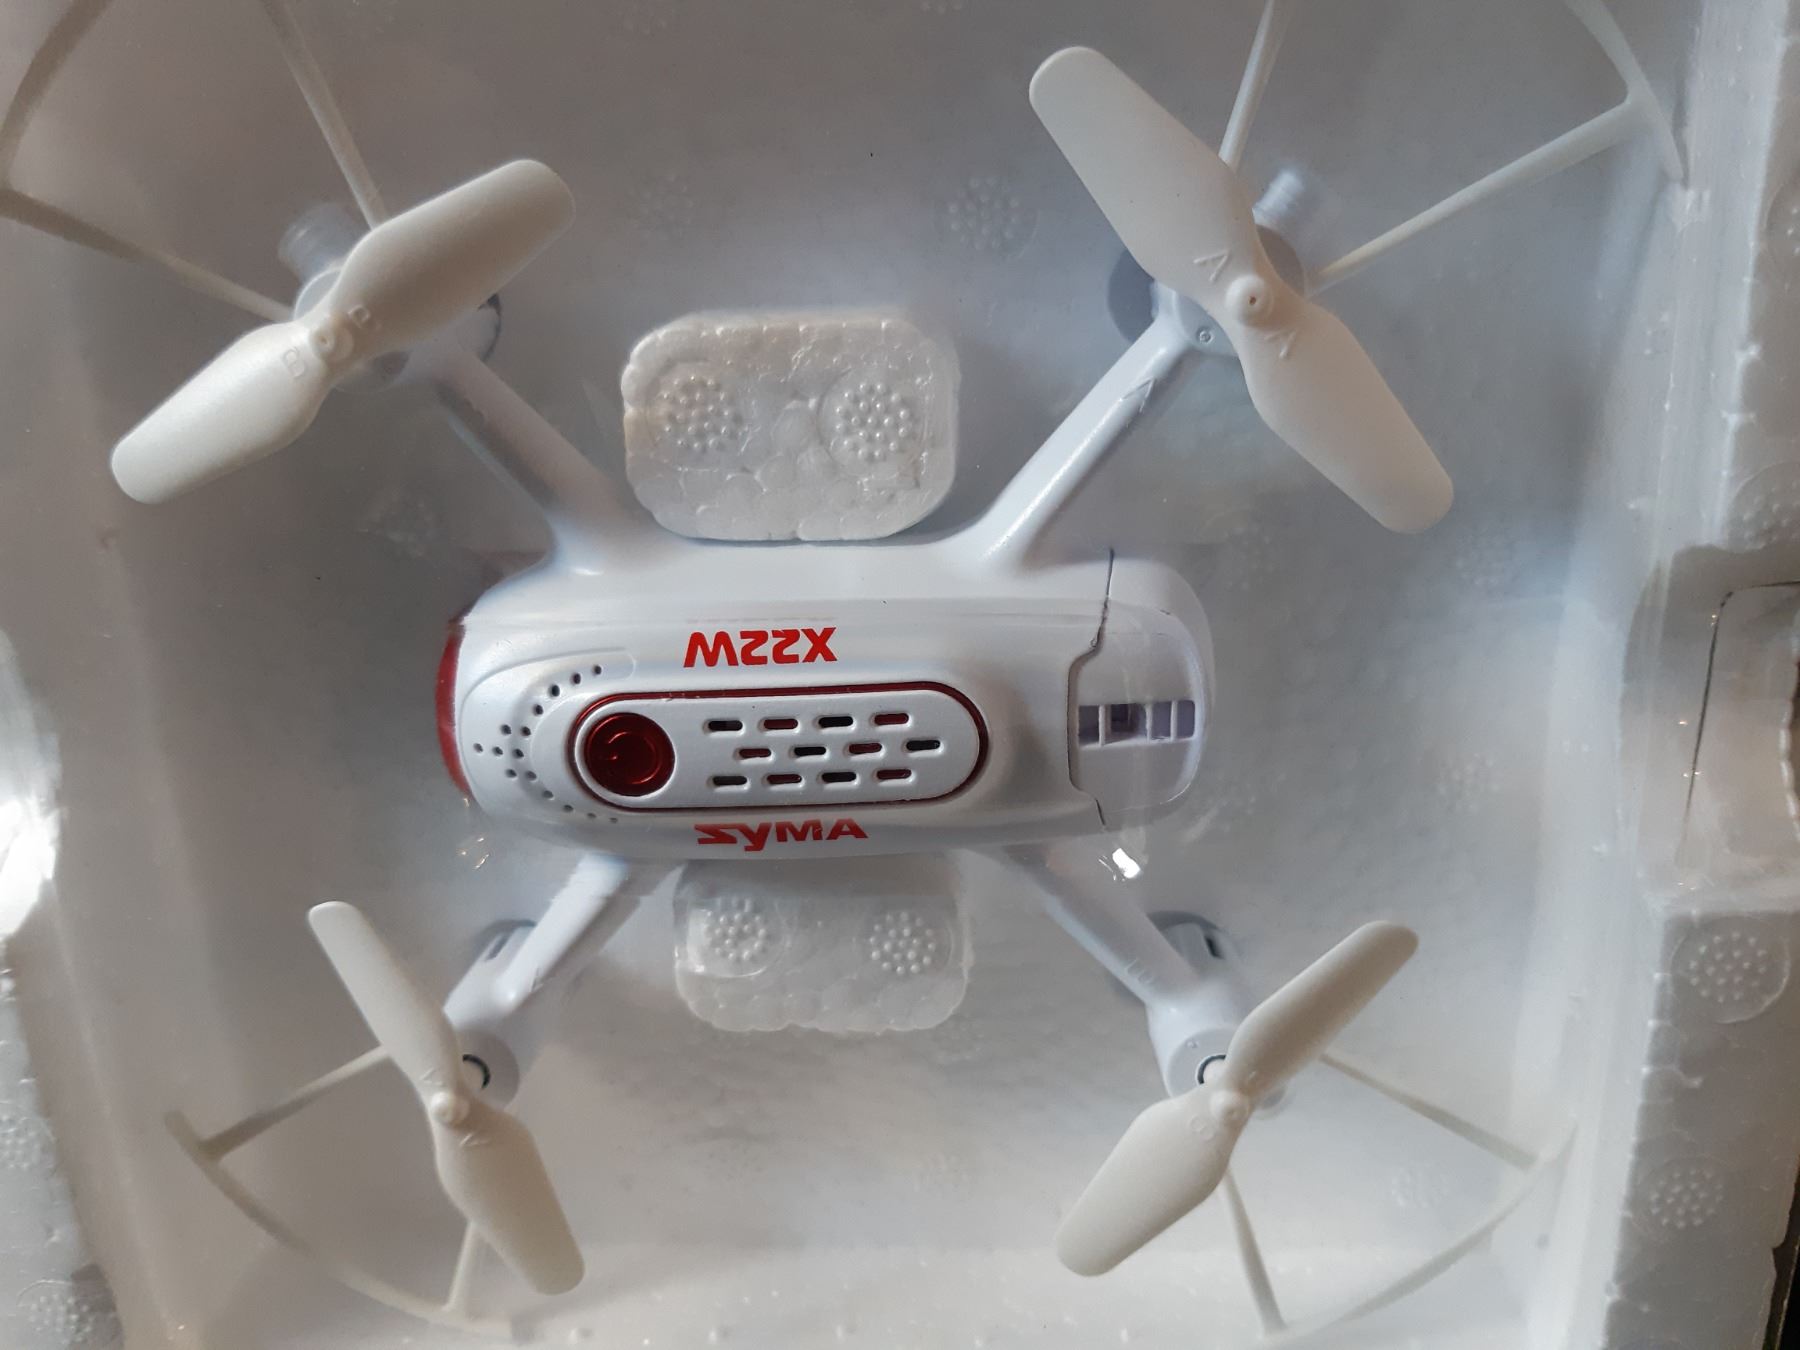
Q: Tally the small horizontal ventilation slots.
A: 12